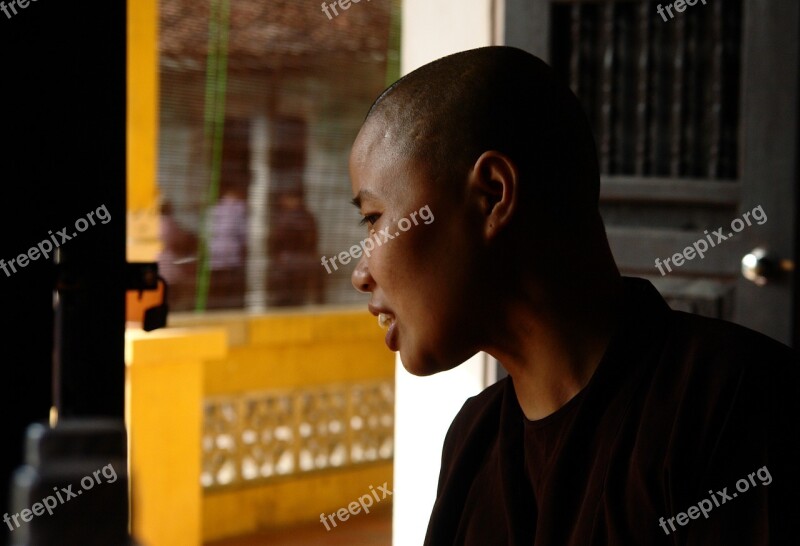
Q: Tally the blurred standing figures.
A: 3